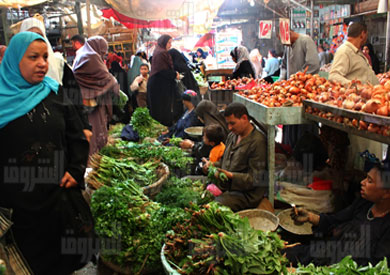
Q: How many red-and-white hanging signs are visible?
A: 2